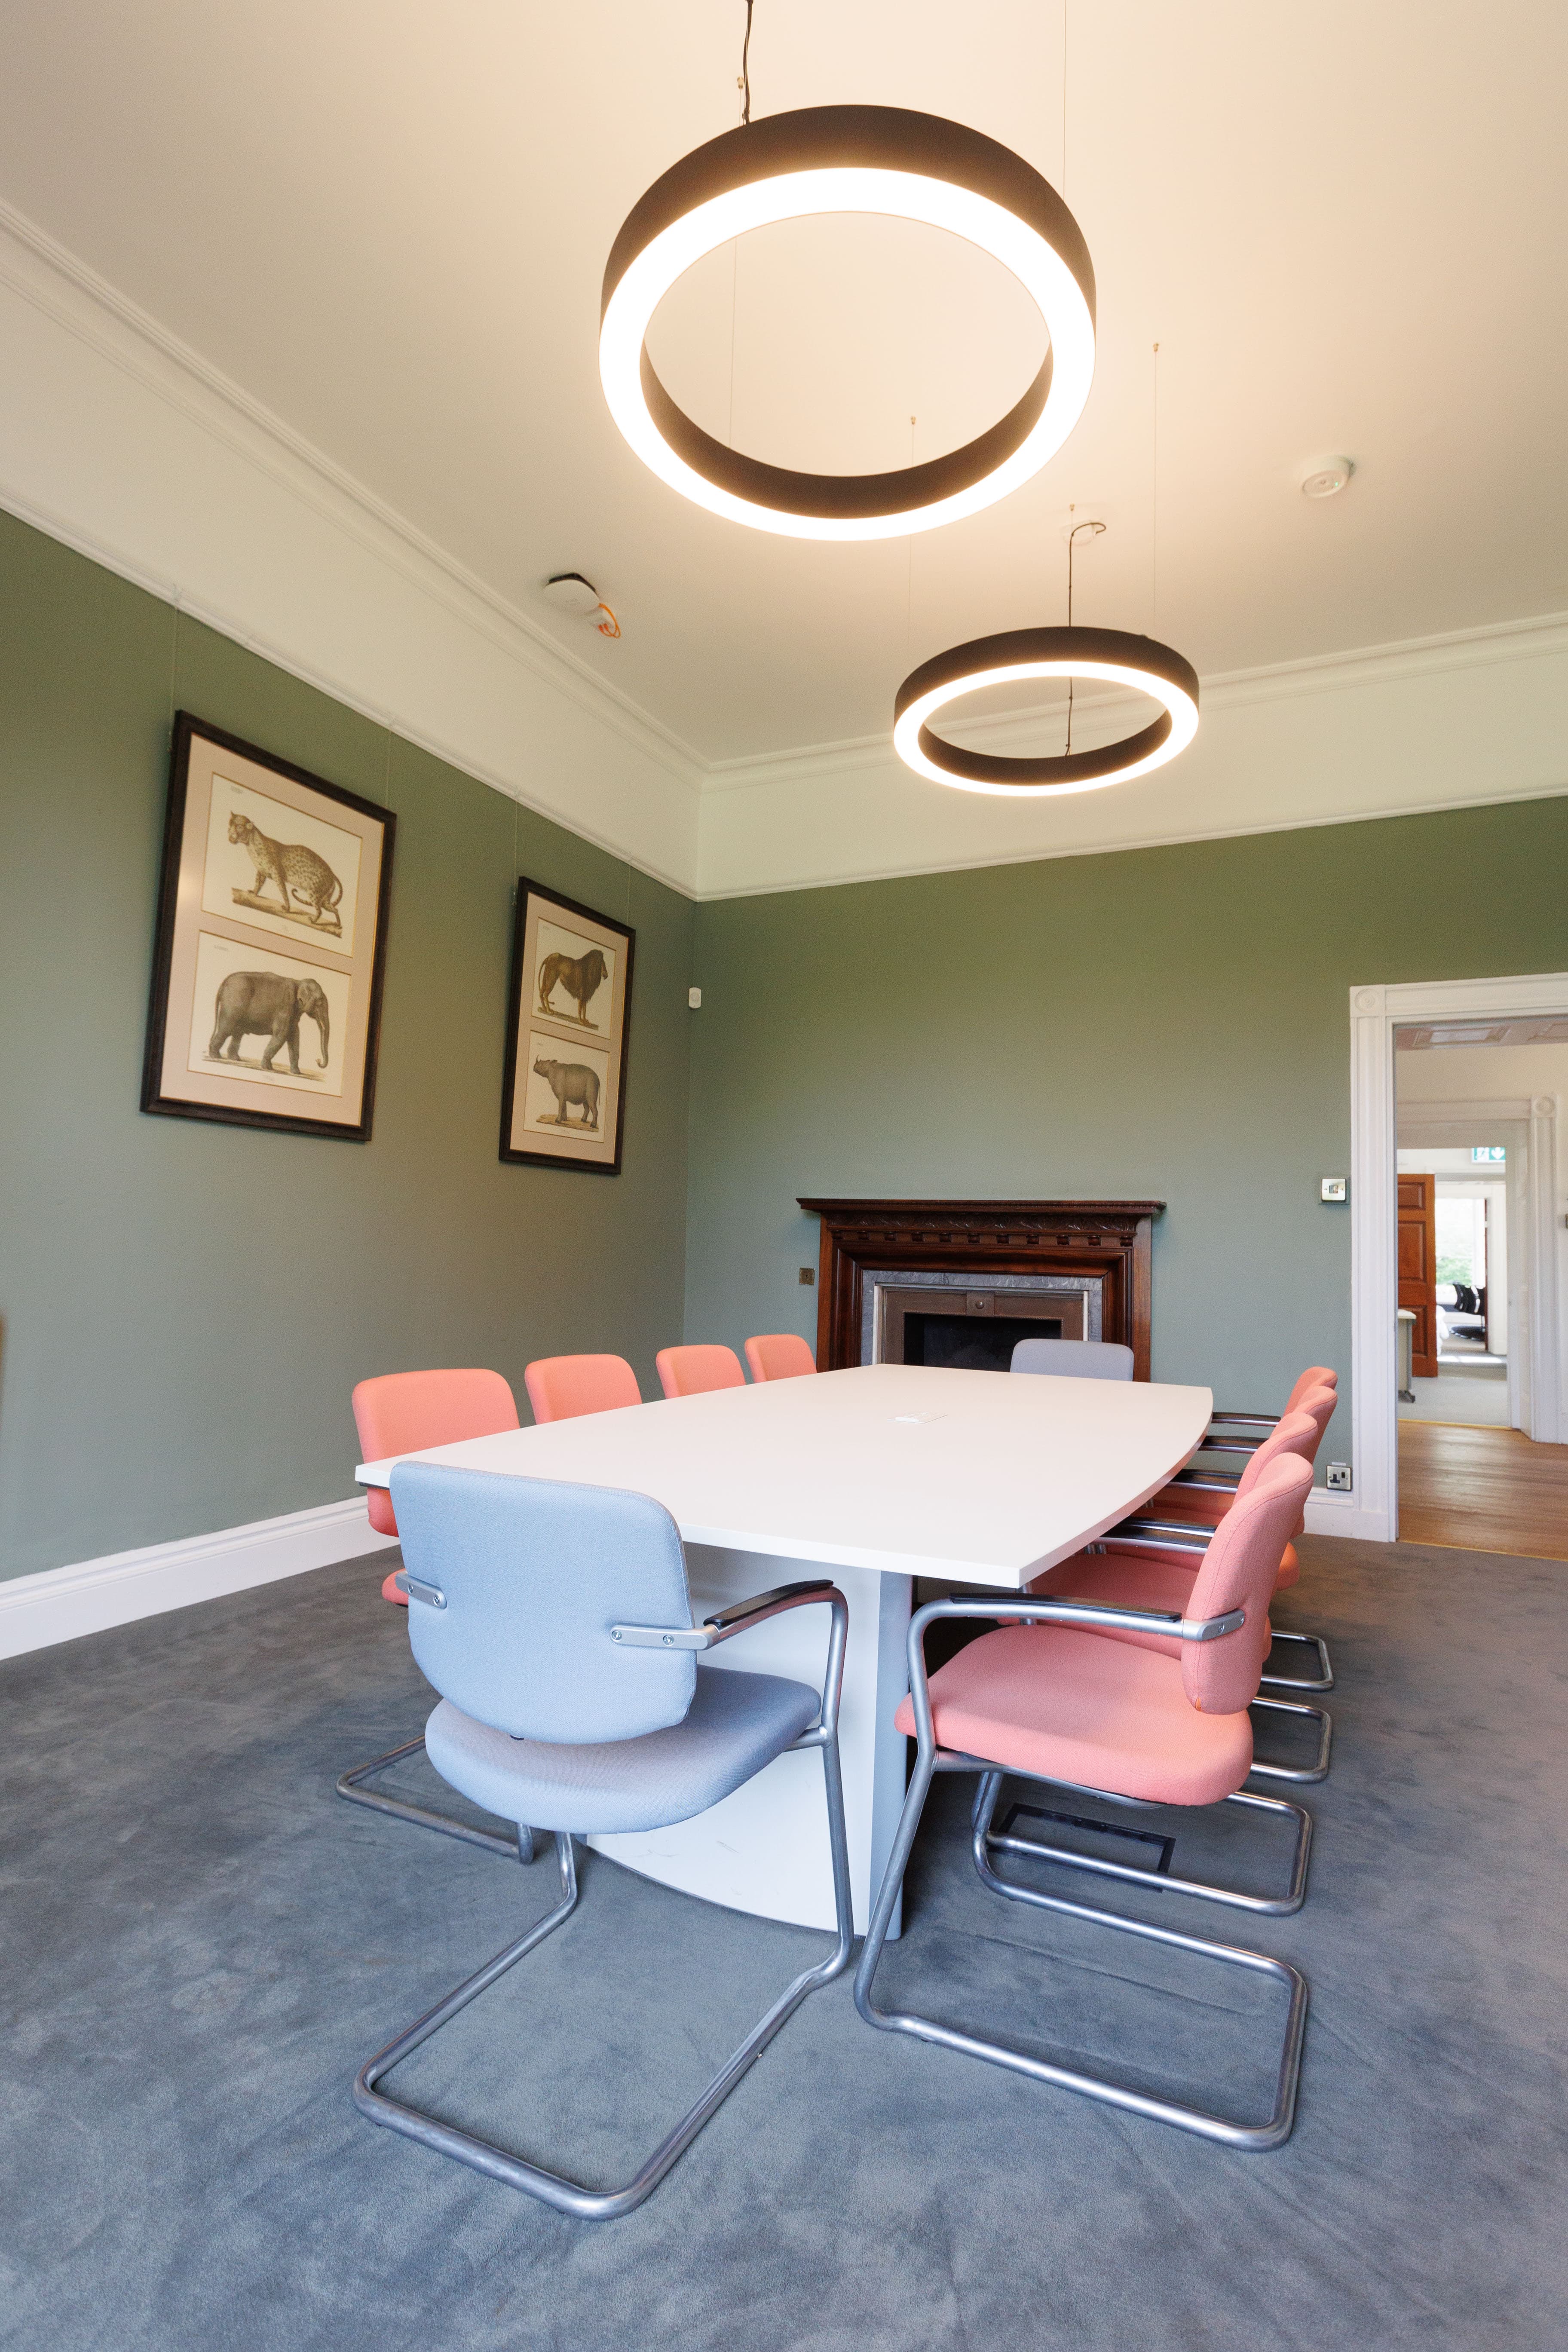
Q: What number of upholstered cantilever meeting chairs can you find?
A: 10